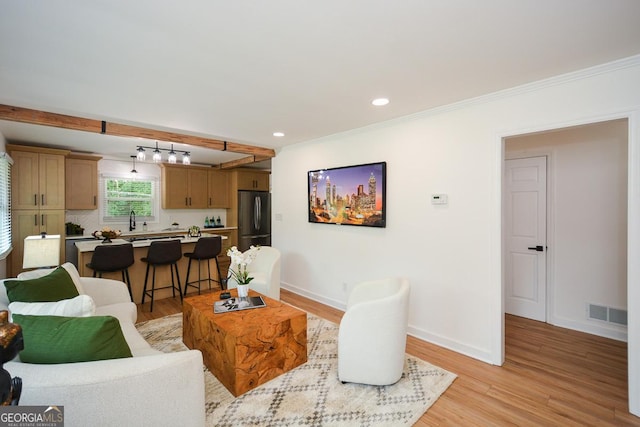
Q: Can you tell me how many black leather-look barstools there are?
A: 3